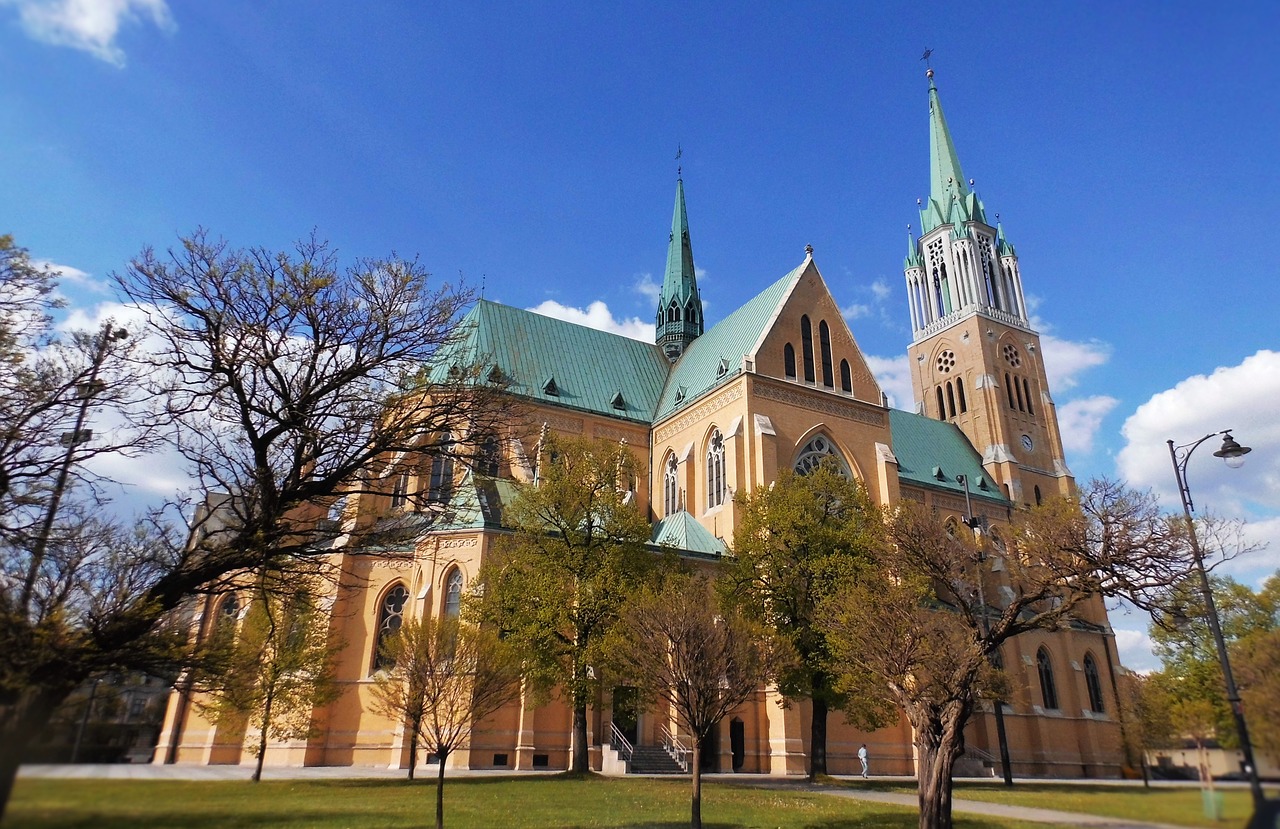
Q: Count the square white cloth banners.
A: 0